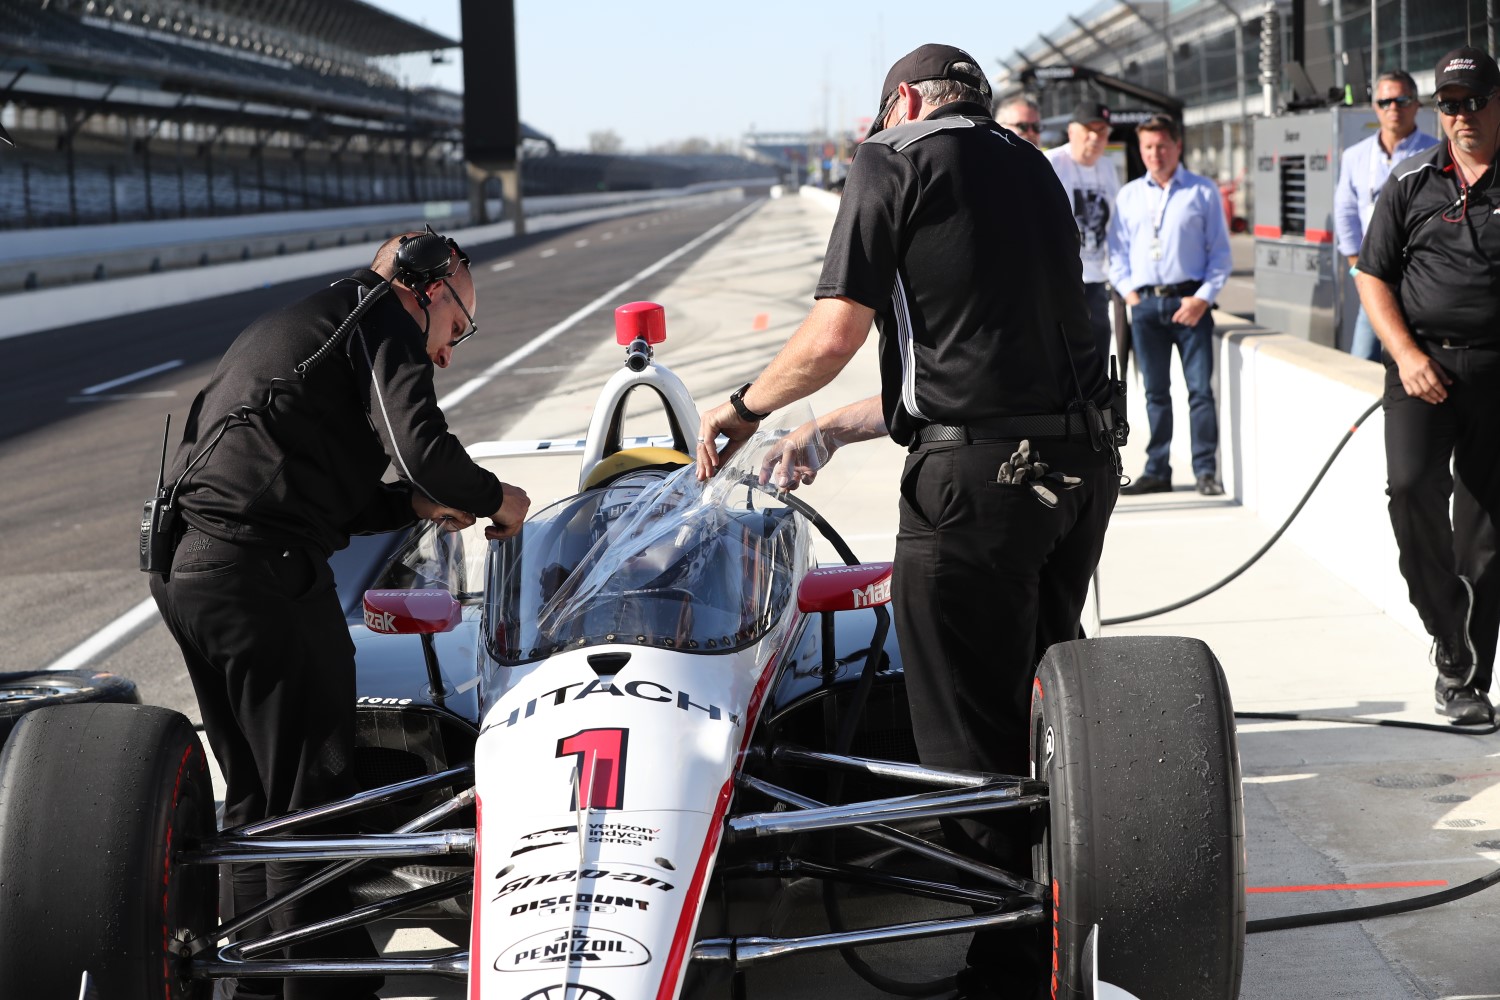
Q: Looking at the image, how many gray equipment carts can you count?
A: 1